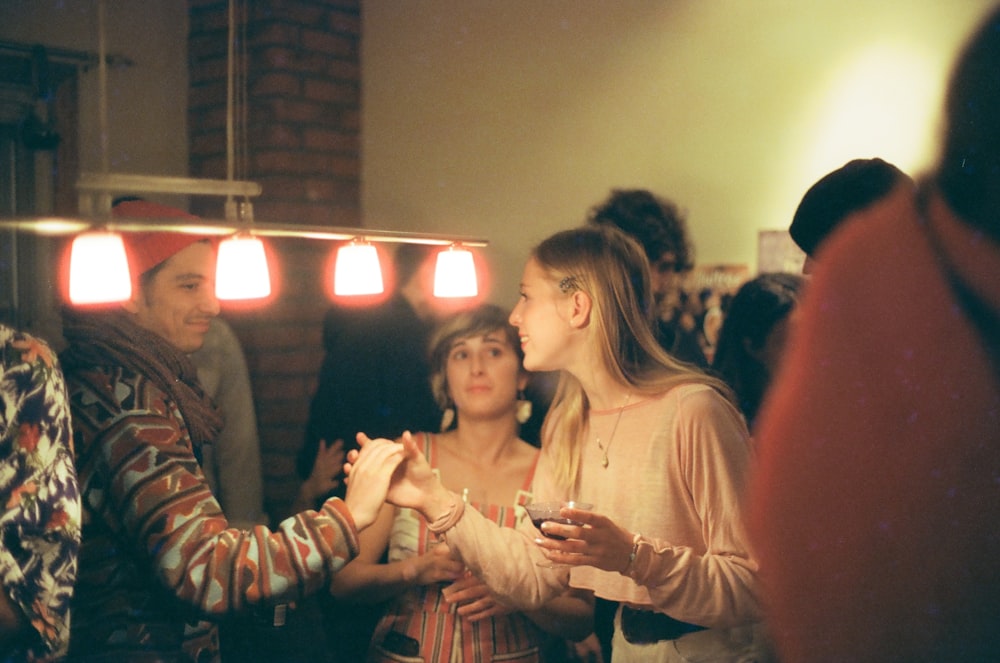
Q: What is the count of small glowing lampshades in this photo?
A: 4